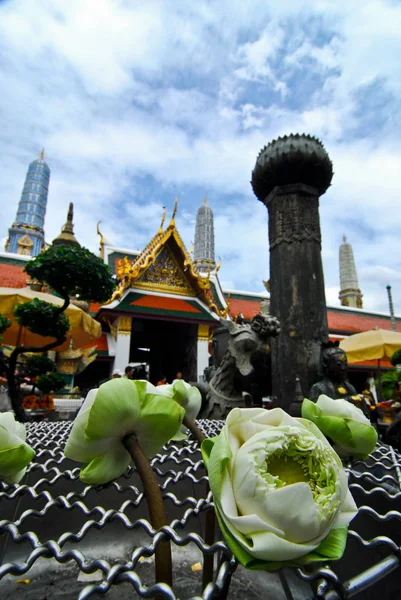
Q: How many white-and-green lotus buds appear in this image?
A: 5